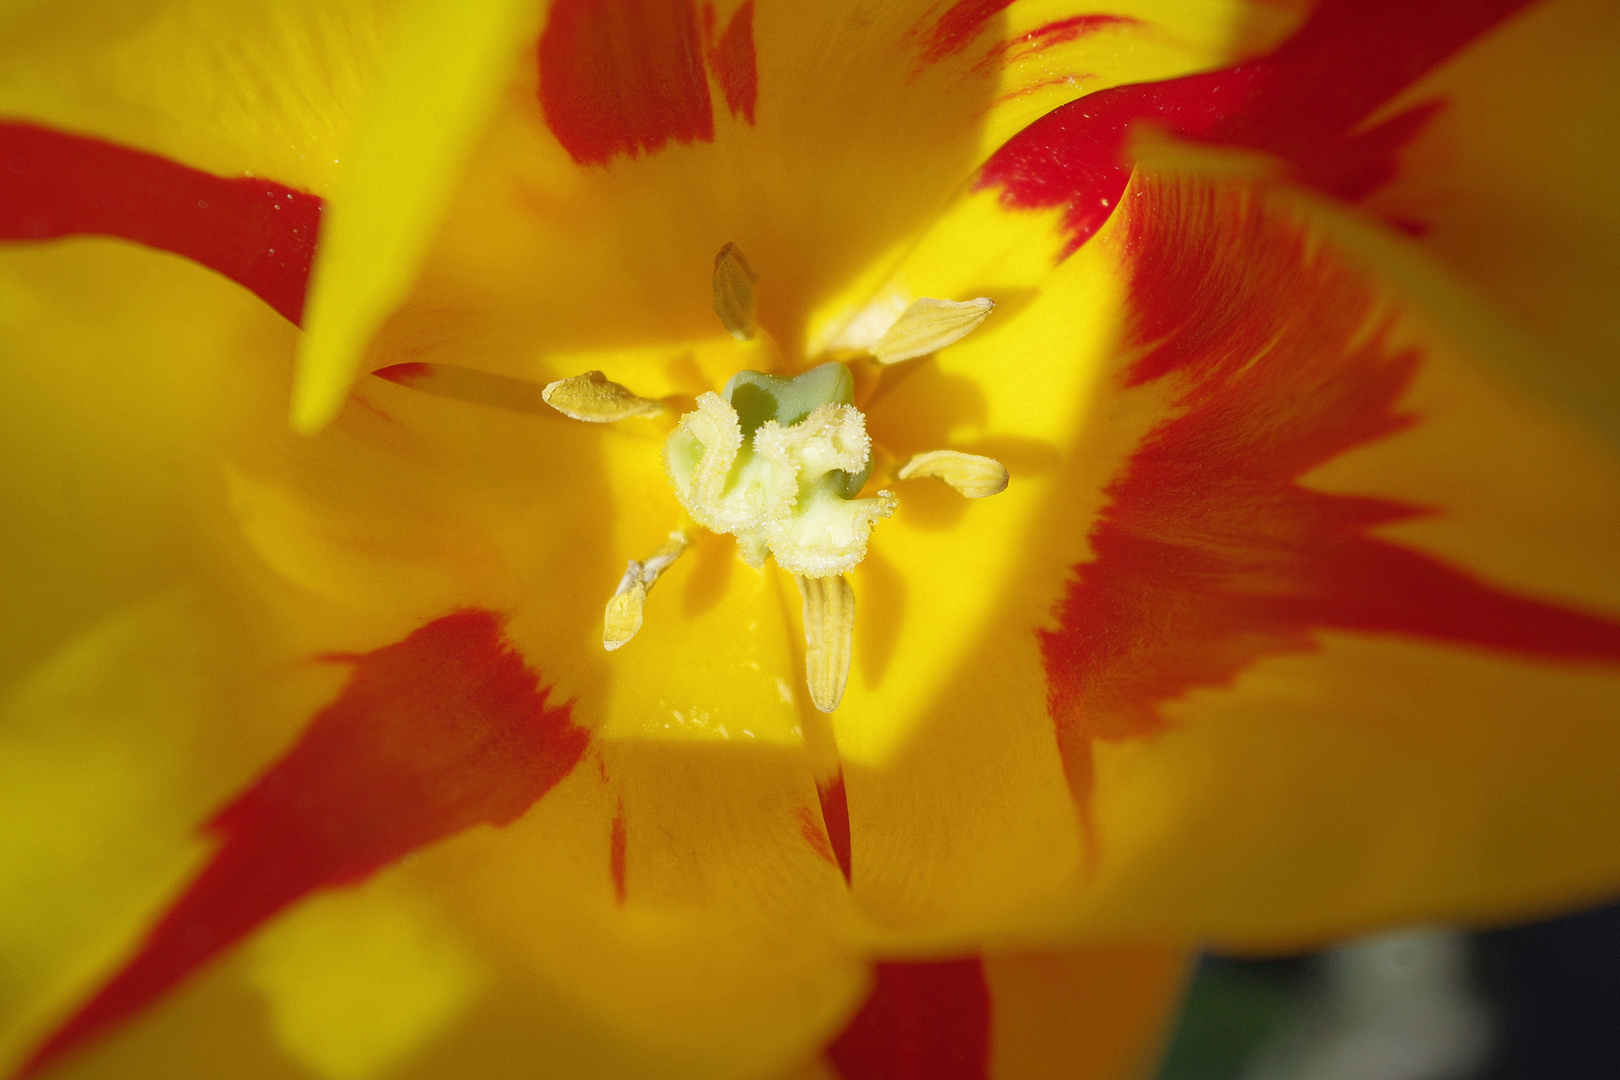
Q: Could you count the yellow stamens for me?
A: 6